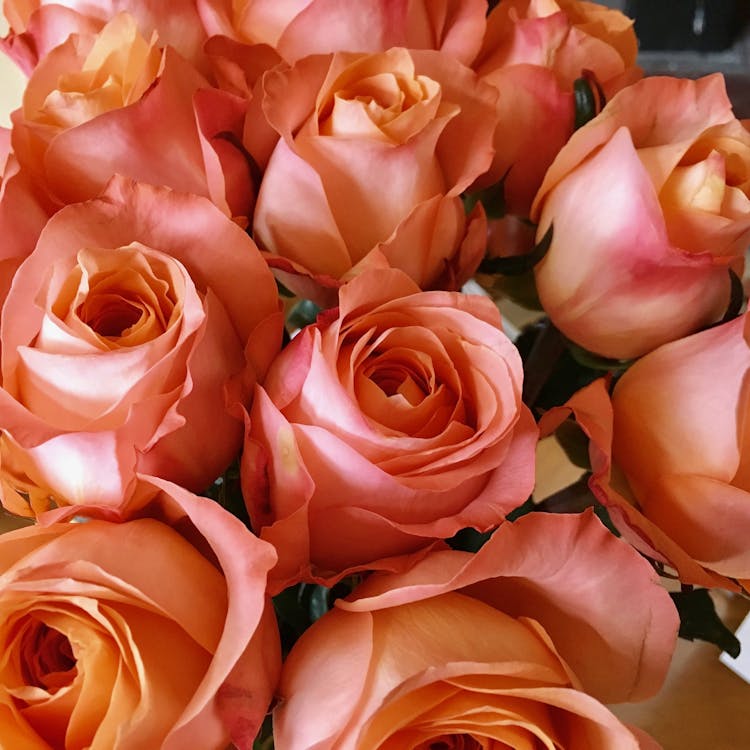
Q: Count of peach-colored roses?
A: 11